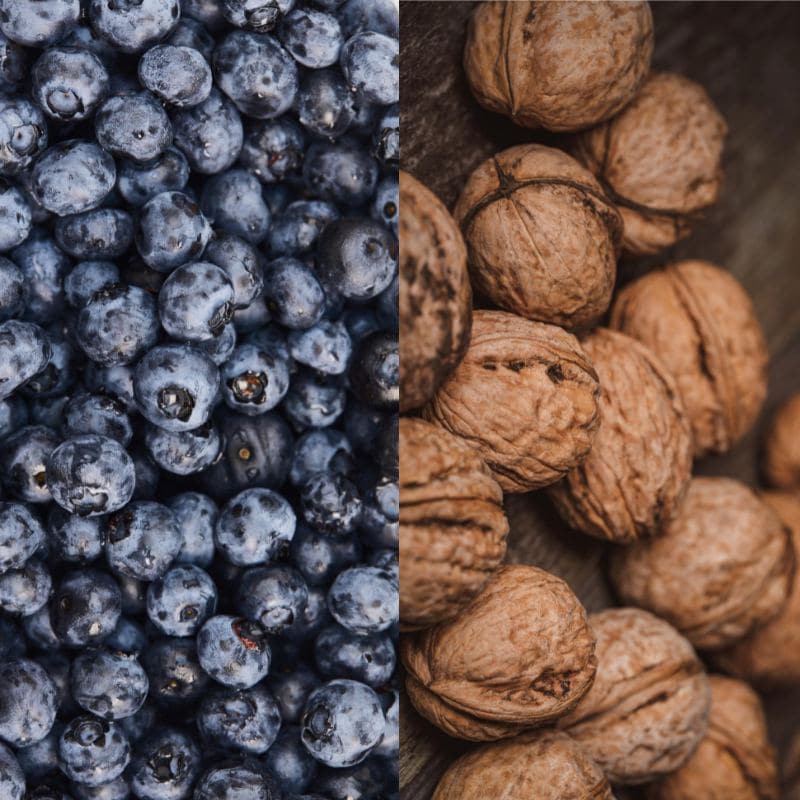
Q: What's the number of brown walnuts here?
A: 15